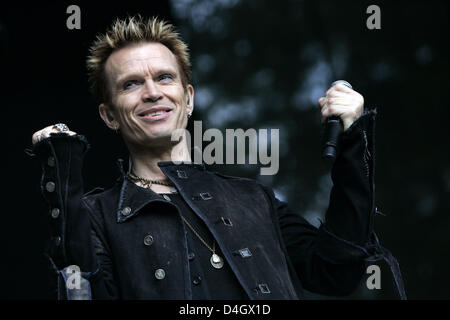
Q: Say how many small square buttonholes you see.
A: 5